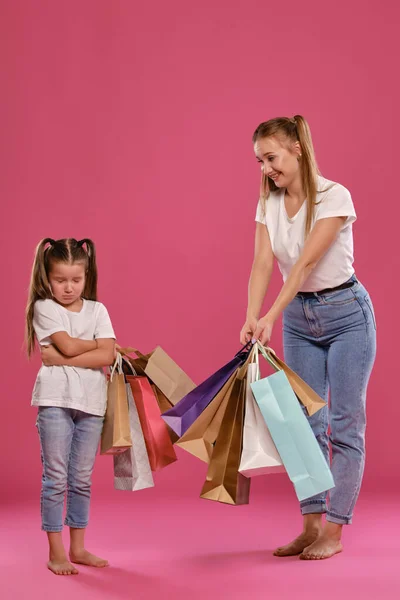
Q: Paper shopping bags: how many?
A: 11